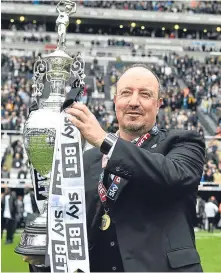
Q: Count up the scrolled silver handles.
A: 2